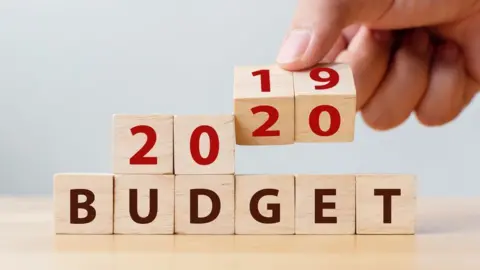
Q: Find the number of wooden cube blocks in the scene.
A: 10